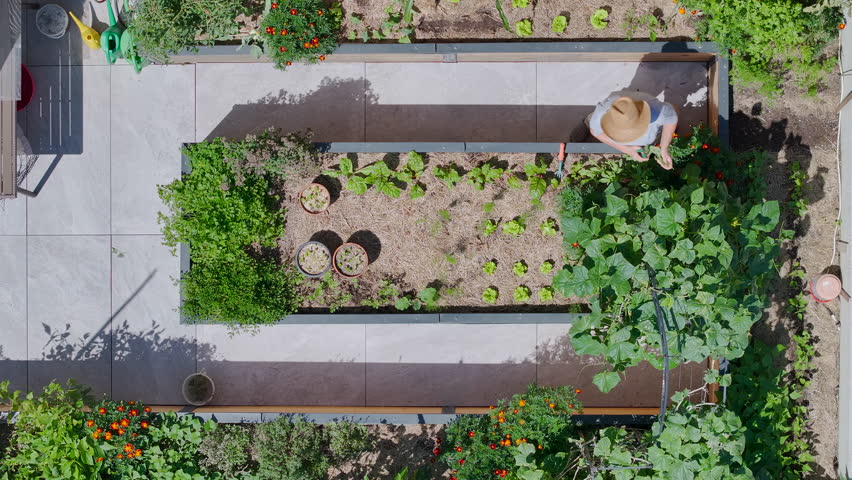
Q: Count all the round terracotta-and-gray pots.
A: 3